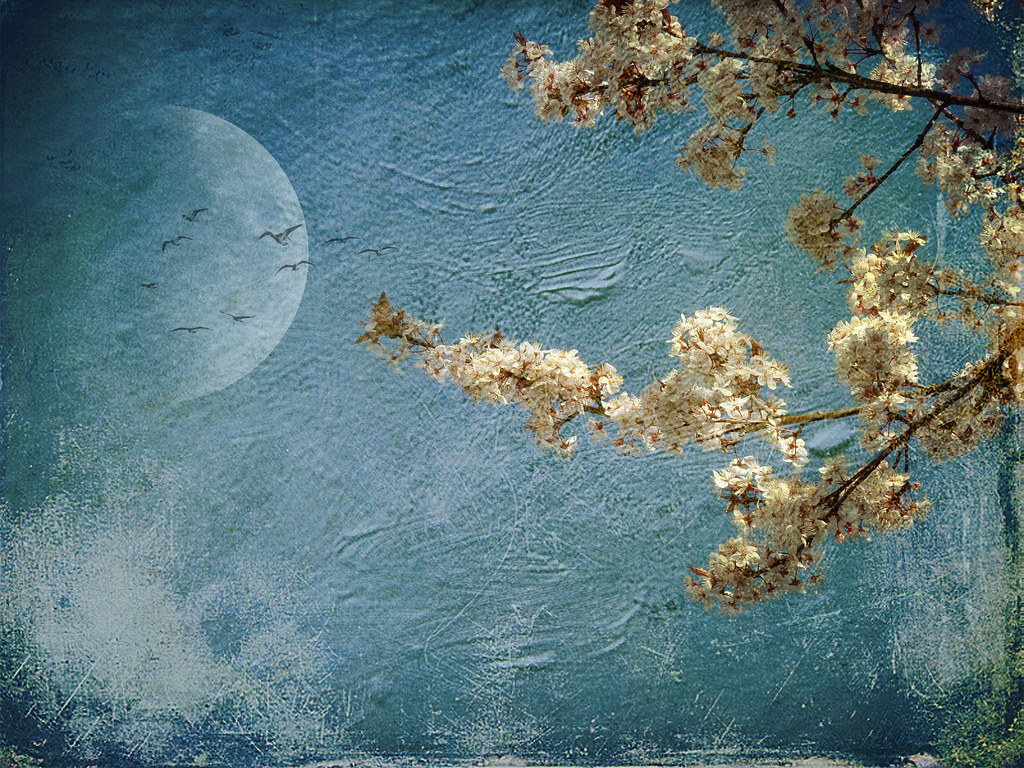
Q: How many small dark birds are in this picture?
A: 9